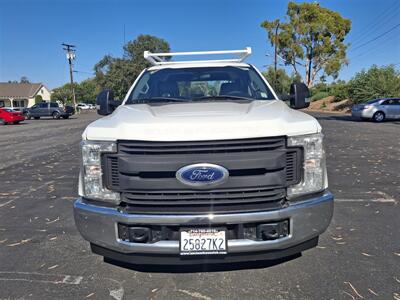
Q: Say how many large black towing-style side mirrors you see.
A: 2